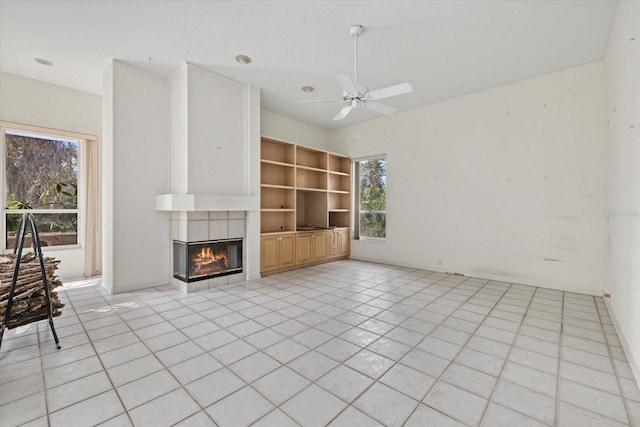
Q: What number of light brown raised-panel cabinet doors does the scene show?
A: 6